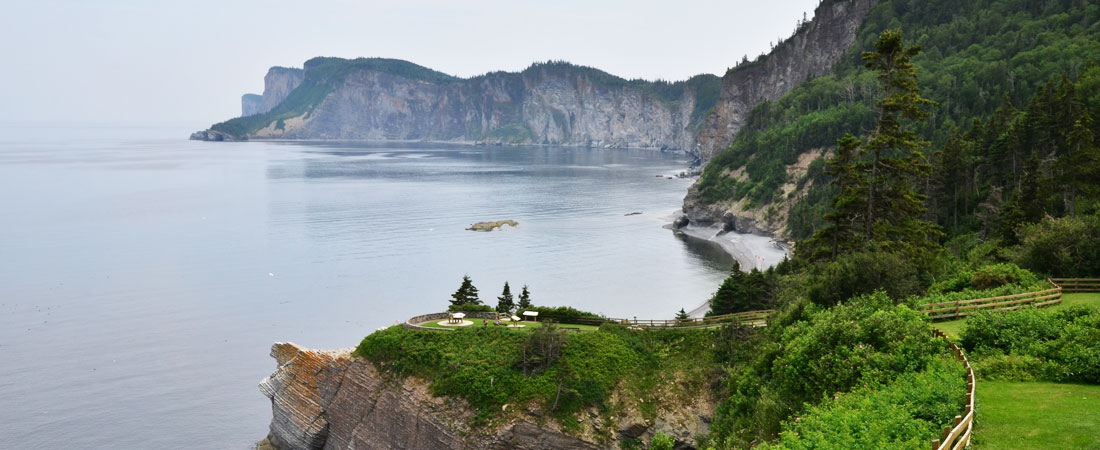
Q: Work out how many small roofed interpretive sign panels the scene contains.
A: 3